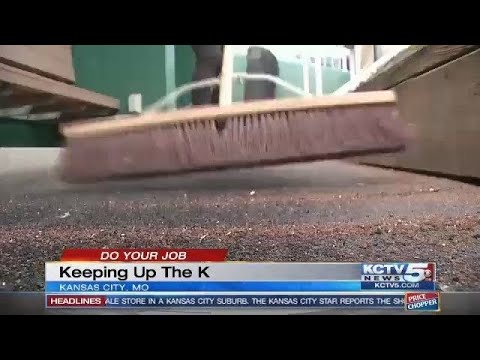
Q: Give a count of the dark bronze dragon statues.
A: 0